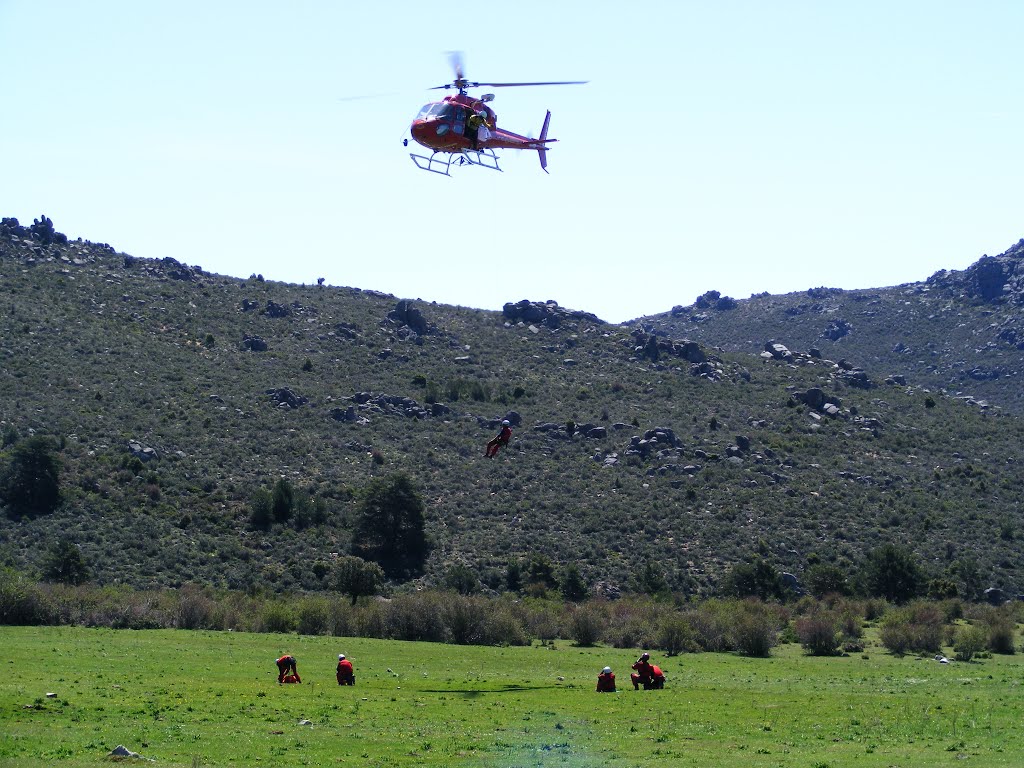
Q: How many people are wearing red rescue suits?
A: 6